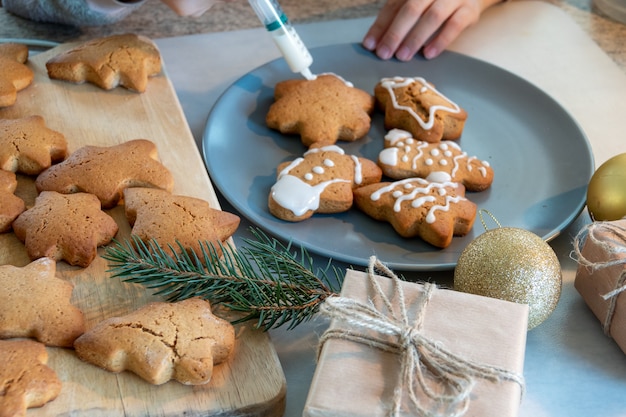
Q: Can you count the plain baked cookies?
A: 10